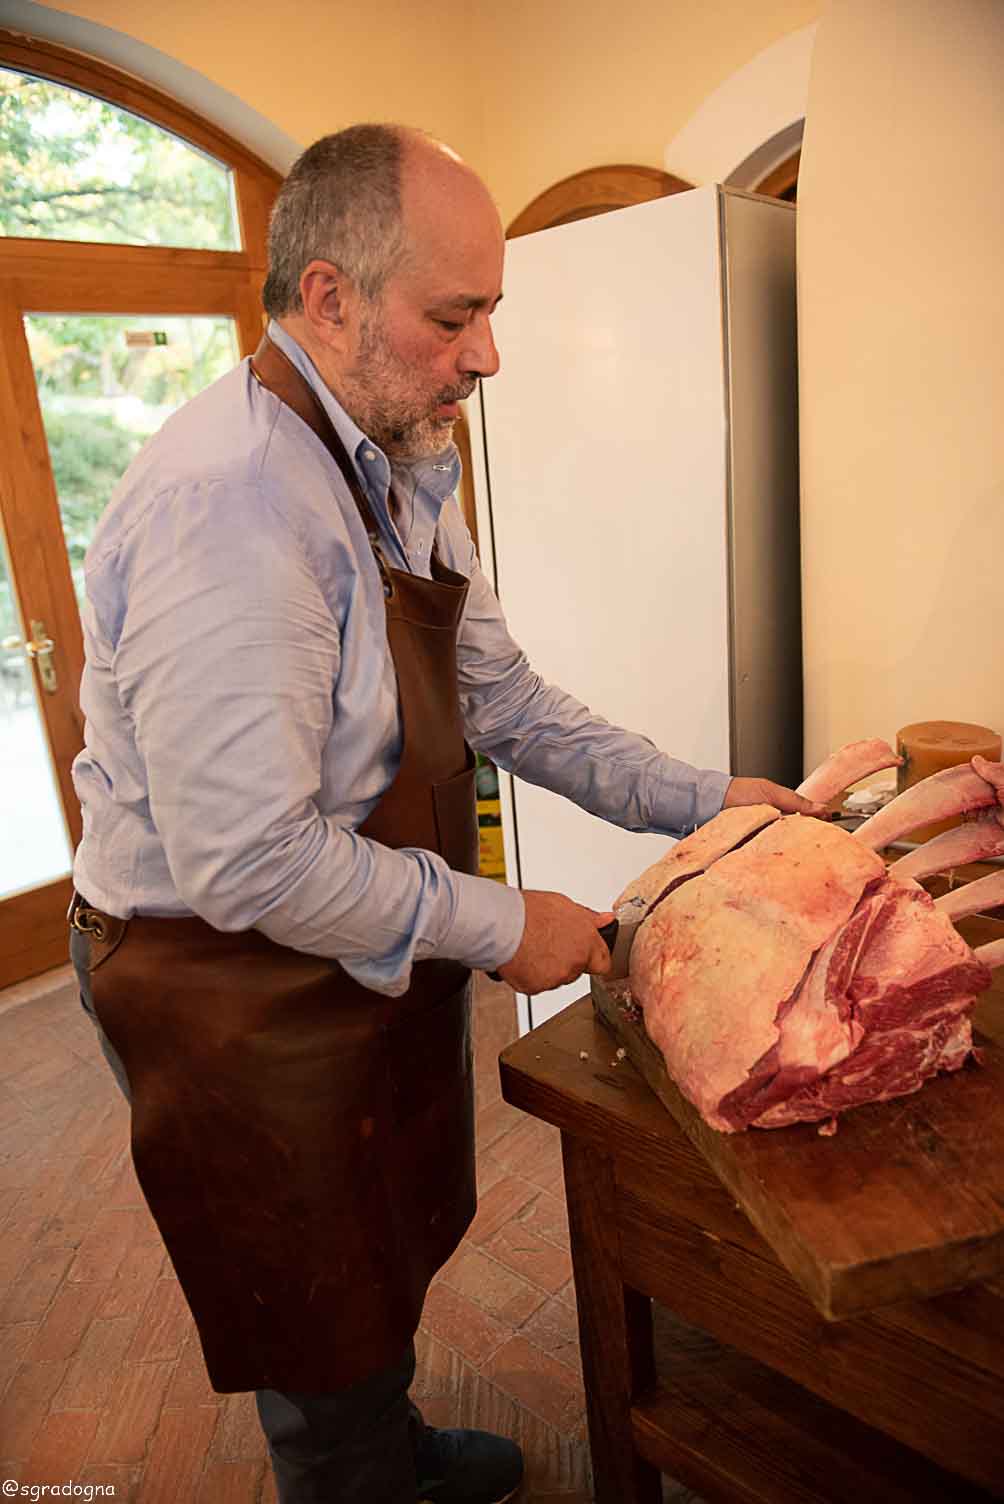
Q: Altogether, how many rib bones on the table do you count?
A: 5